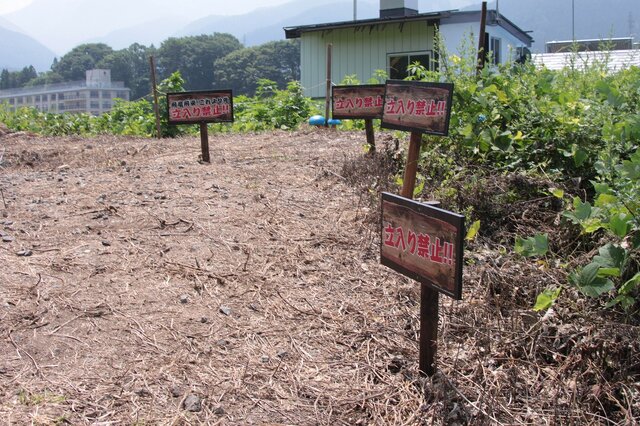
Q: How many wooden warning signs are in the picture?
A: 4